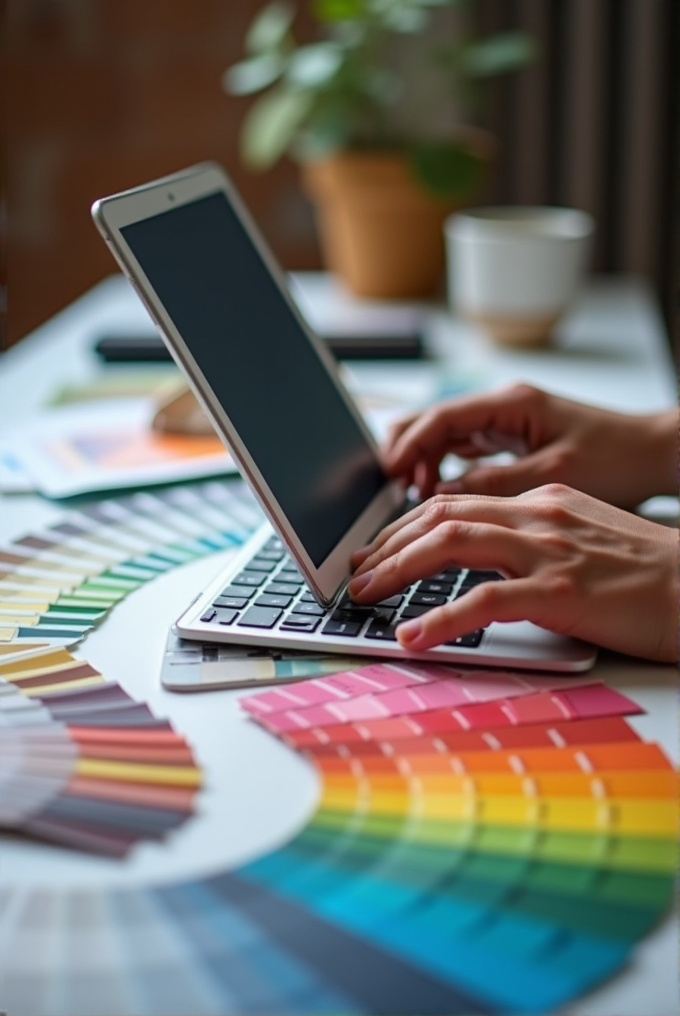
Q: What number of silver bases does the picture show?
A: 1